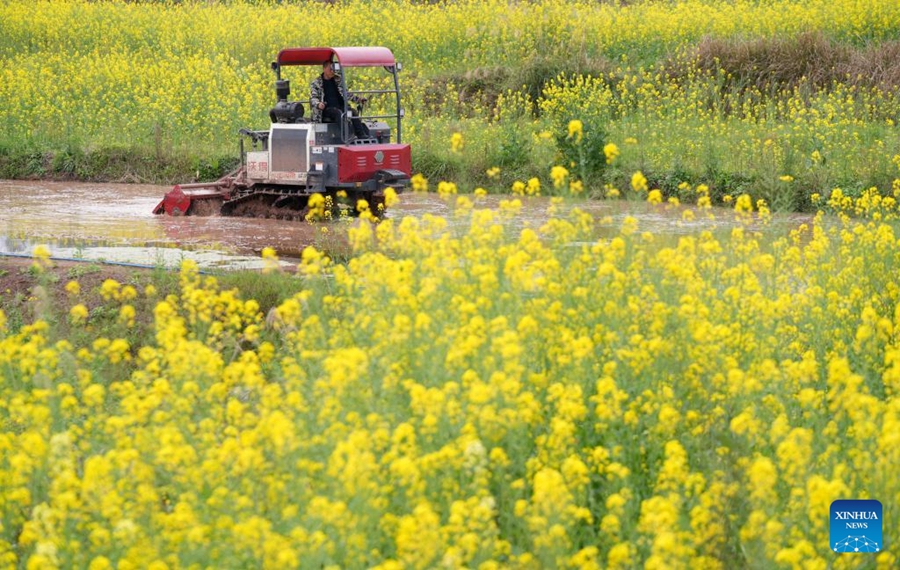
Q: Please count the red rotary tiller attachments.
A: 1